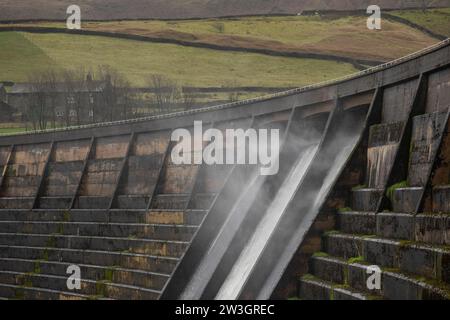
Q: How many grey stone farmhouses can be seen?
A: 1